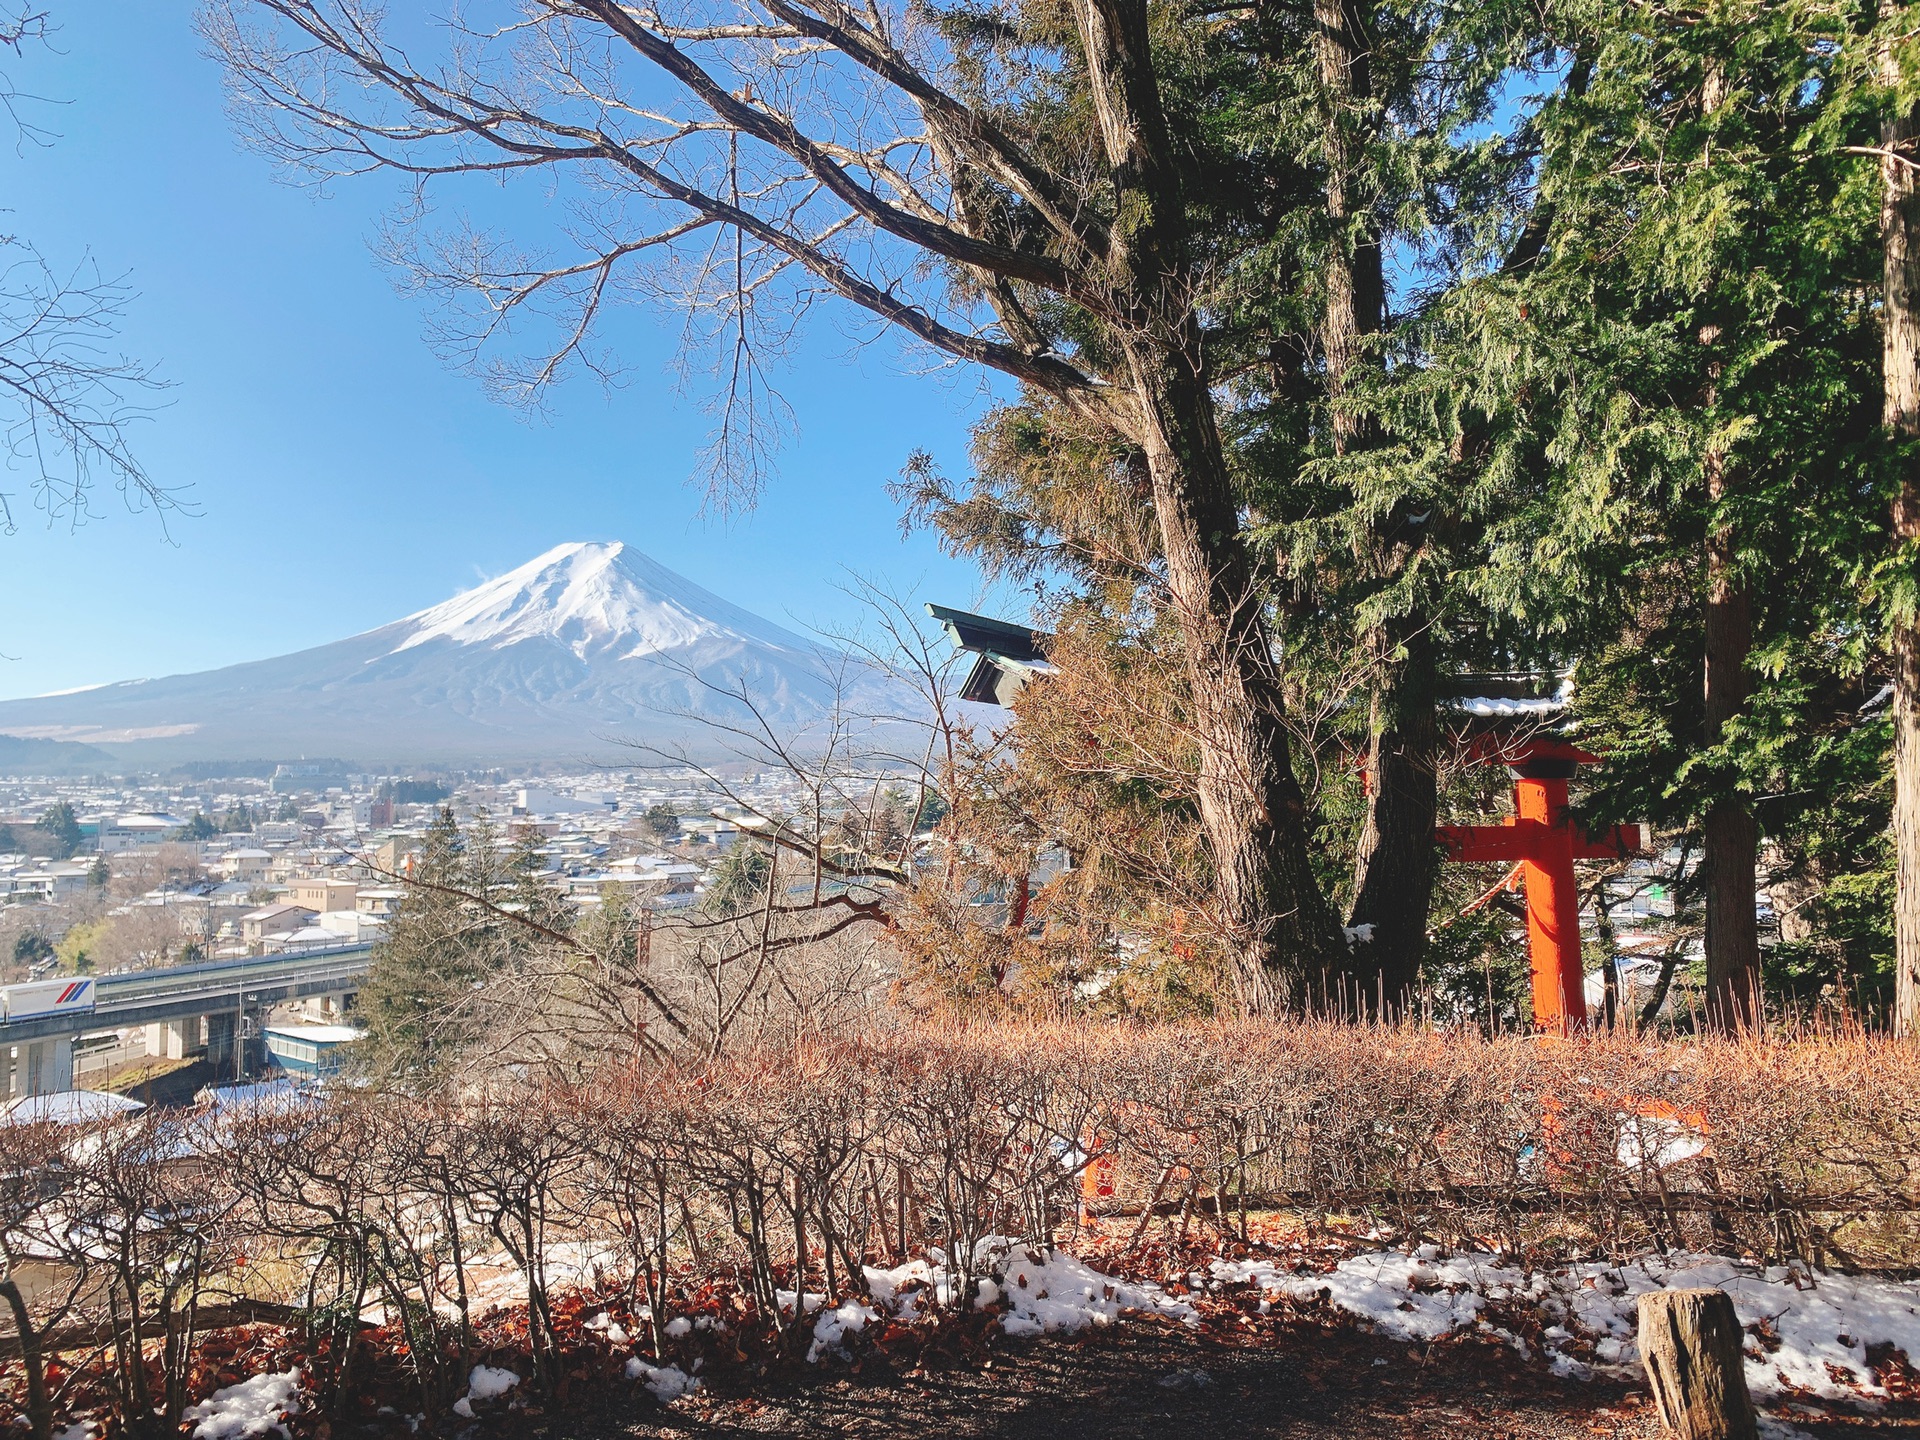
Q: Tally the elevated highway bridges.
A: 1